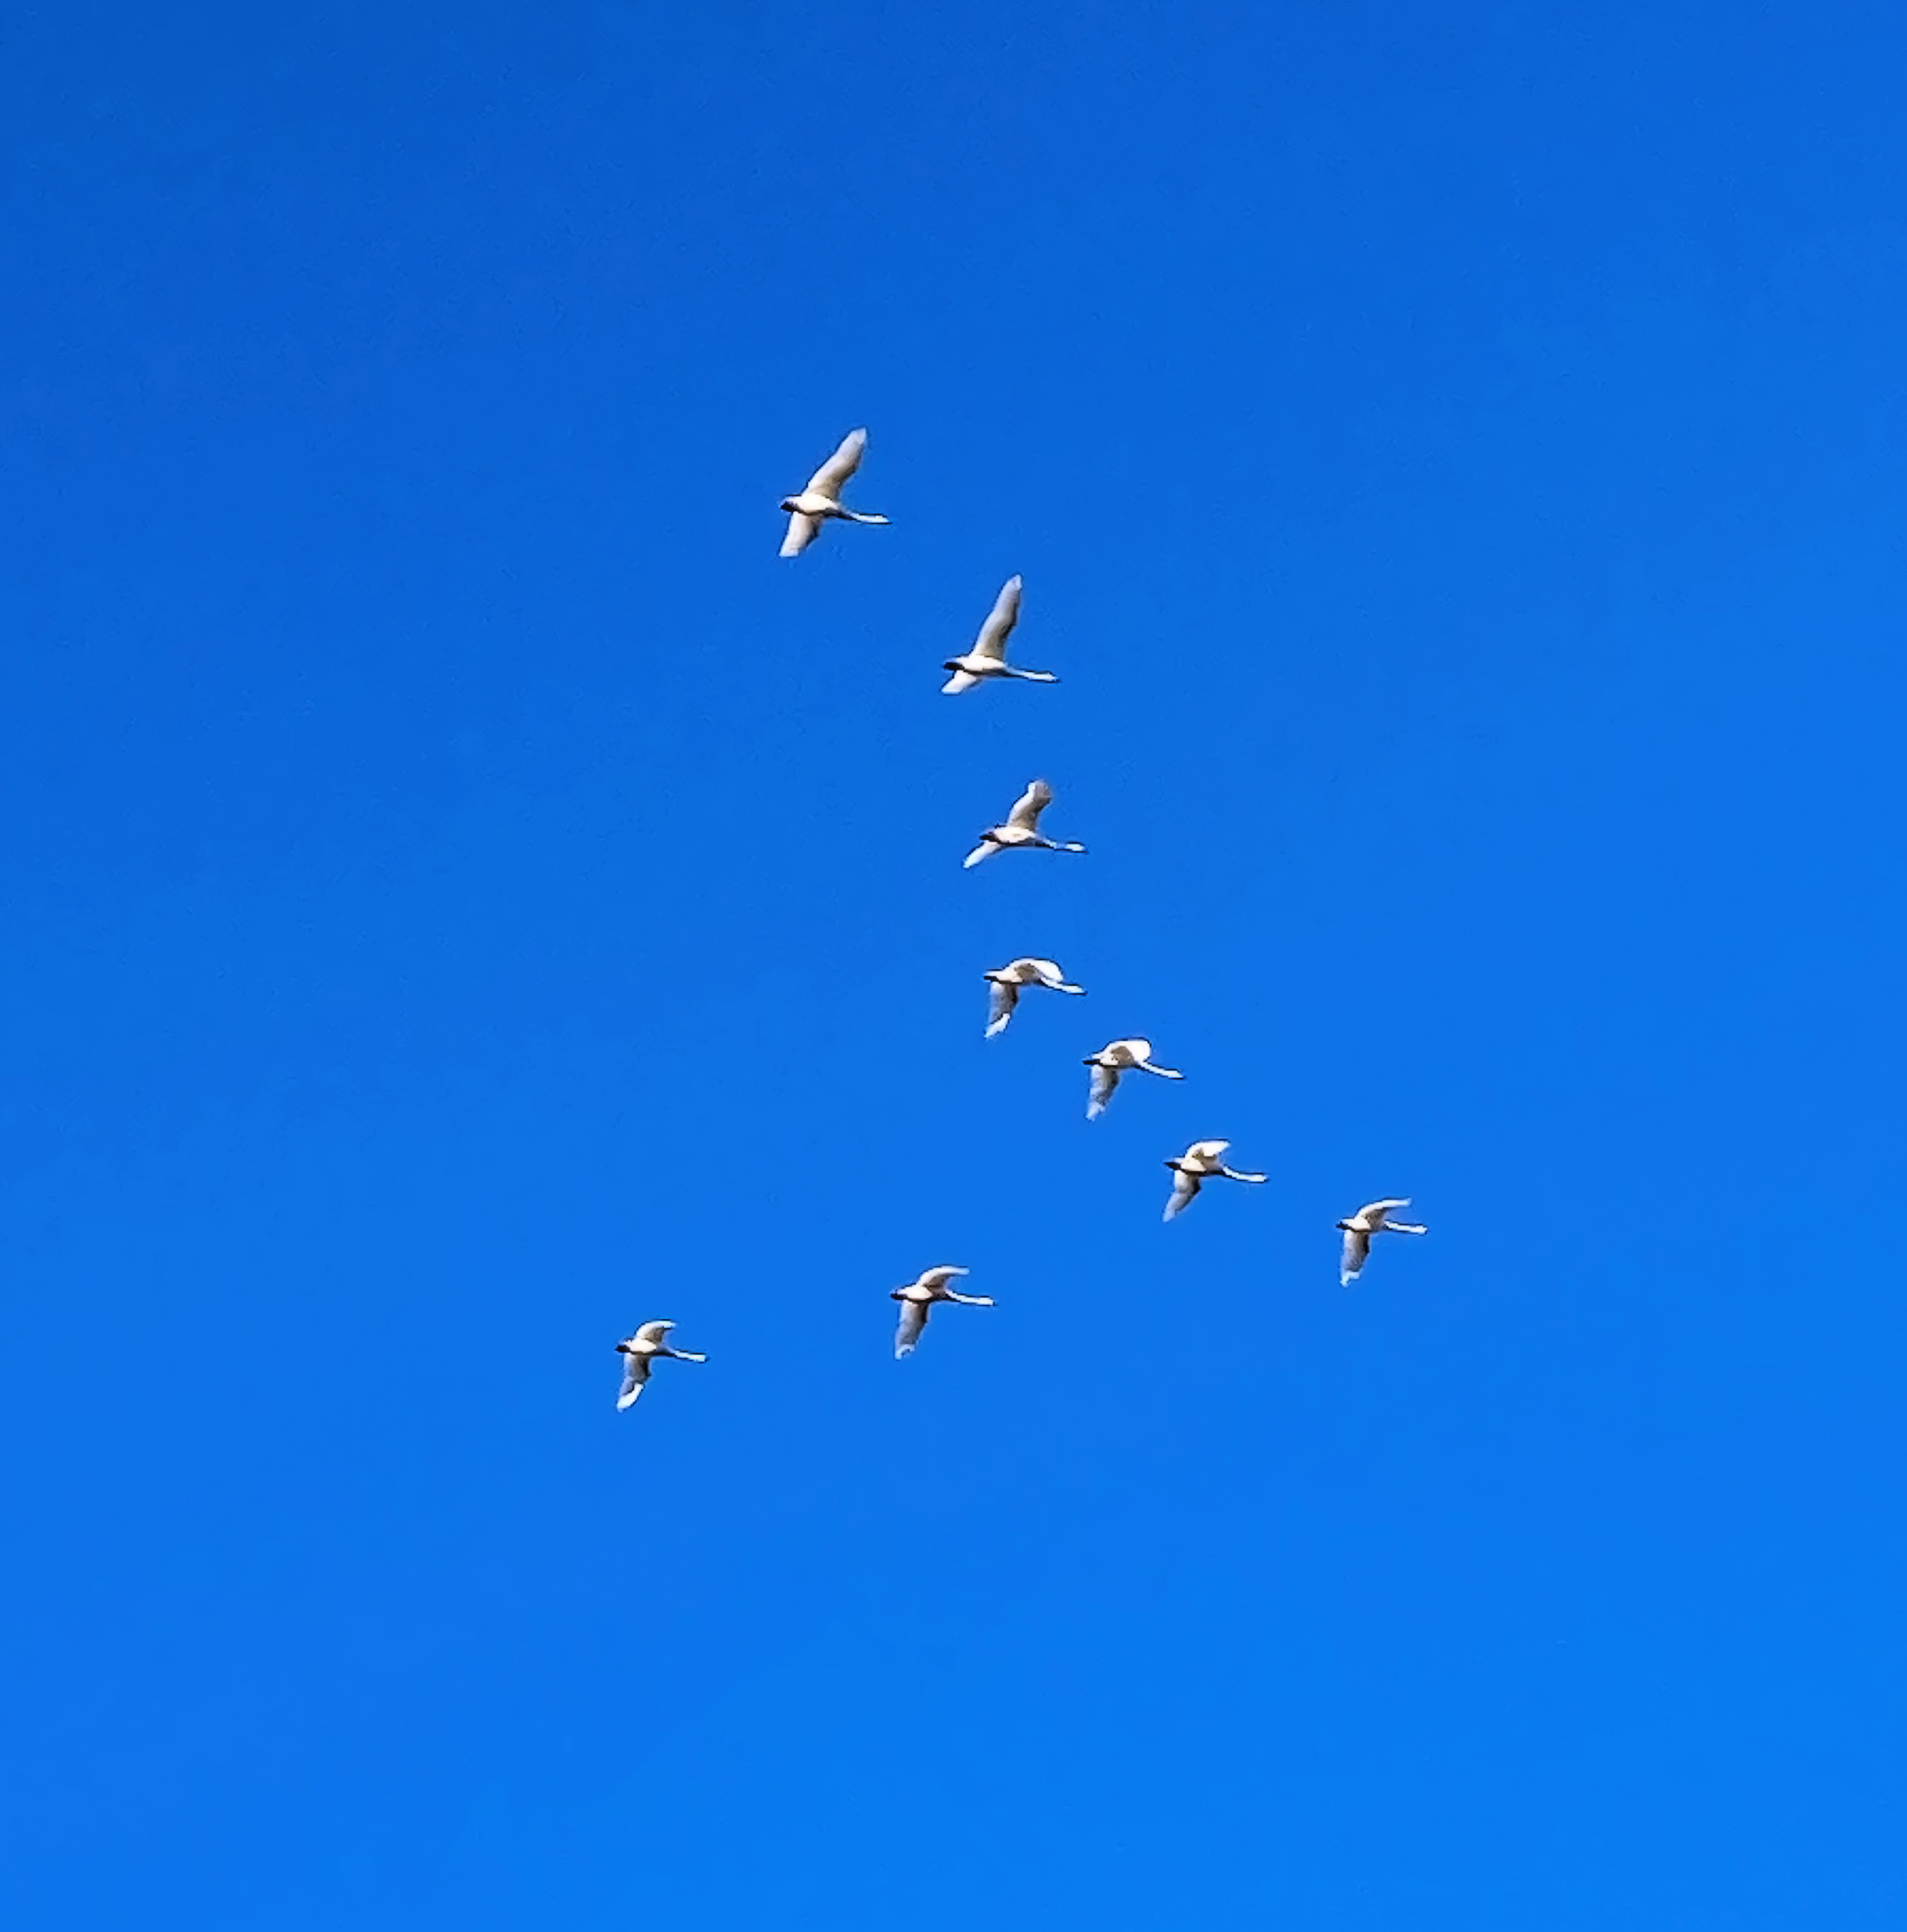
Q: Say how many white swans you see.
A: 9